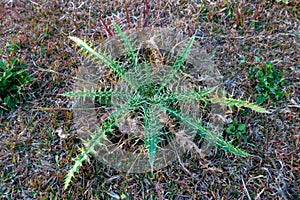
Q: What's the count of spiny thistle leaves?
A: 8